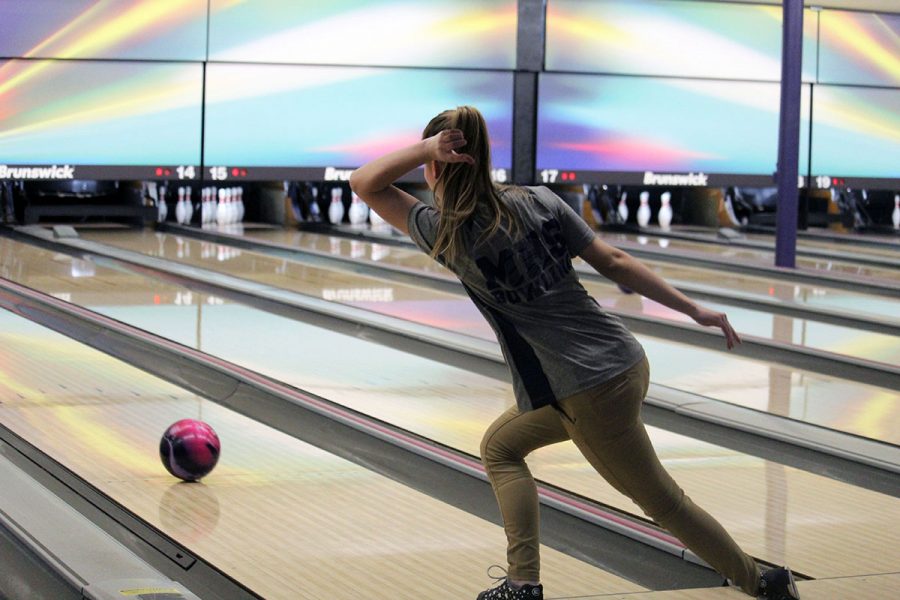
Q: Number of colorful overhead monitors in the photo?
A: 8